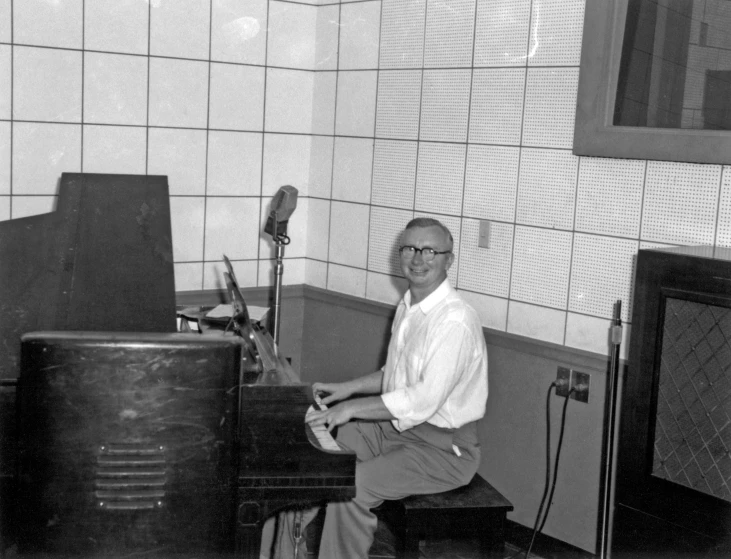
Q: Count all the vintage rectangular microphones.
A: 1